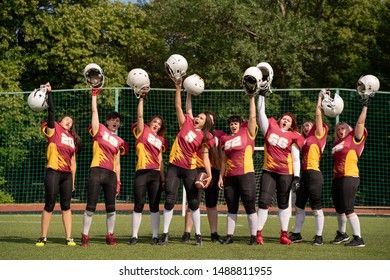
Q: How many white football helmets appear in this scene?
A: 9